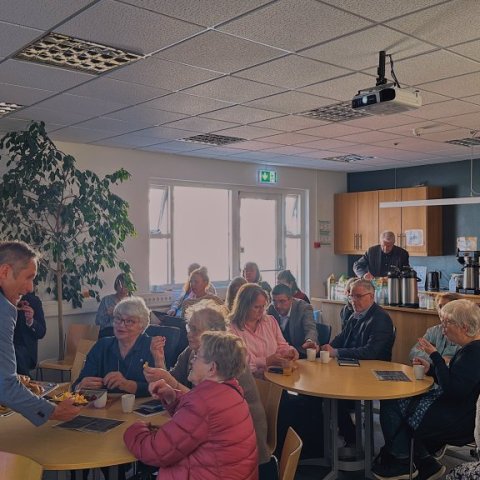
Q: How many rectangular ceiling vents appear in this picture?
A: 6